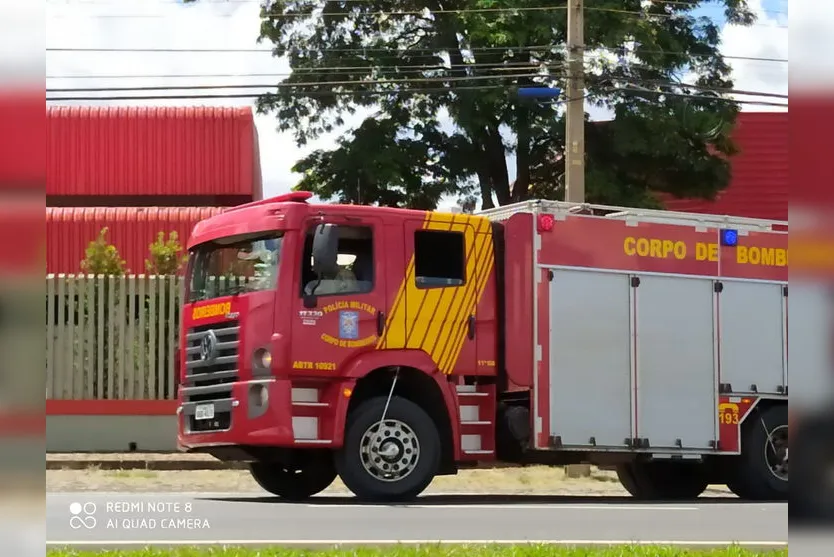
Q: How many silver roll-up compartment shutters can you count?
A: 3